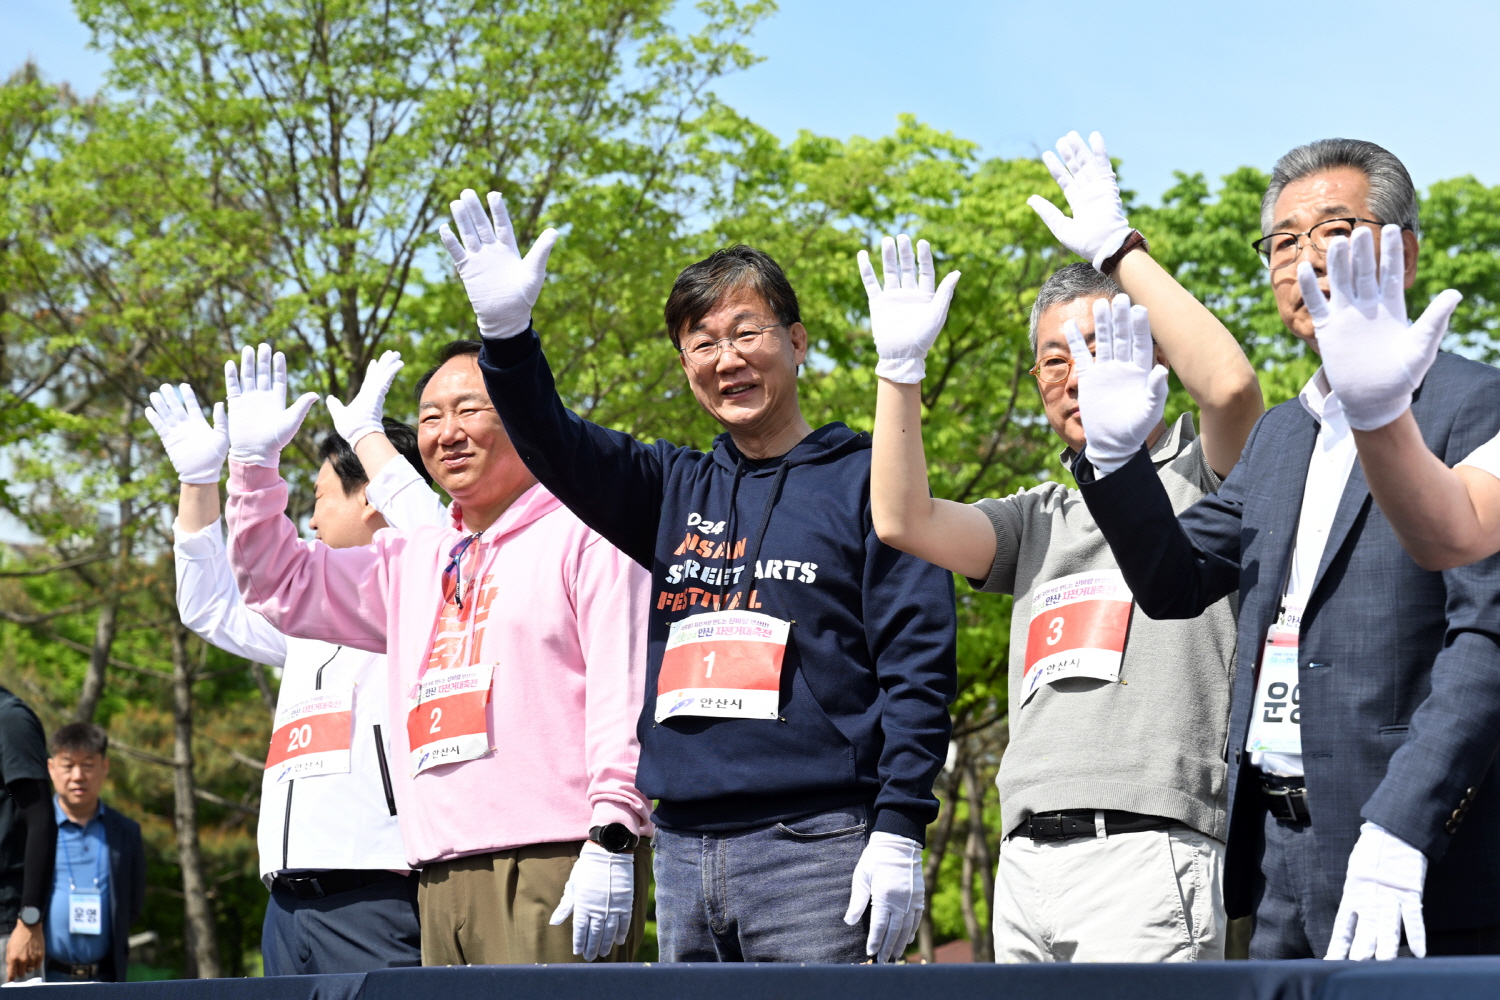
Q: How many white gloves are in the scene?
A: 11